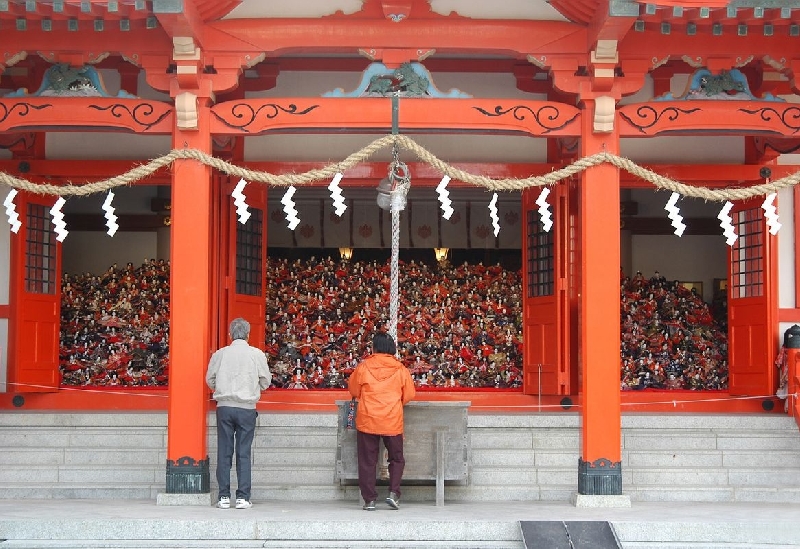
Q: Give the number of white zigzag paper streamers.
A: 12